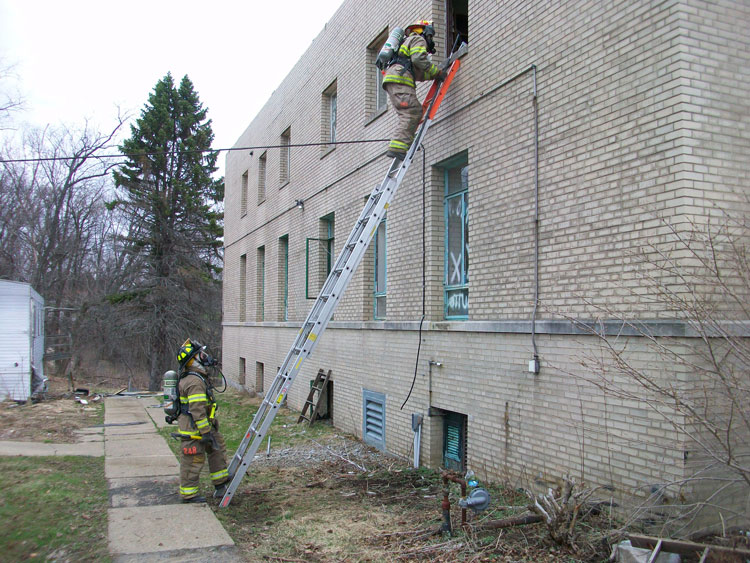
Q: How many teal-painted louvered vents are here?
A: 2